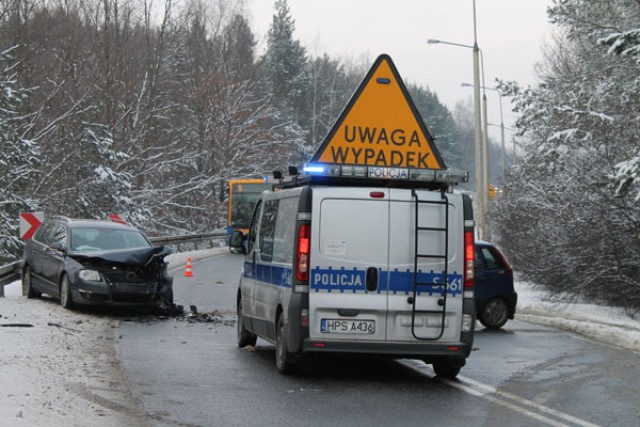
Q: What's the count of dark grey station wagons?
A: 1